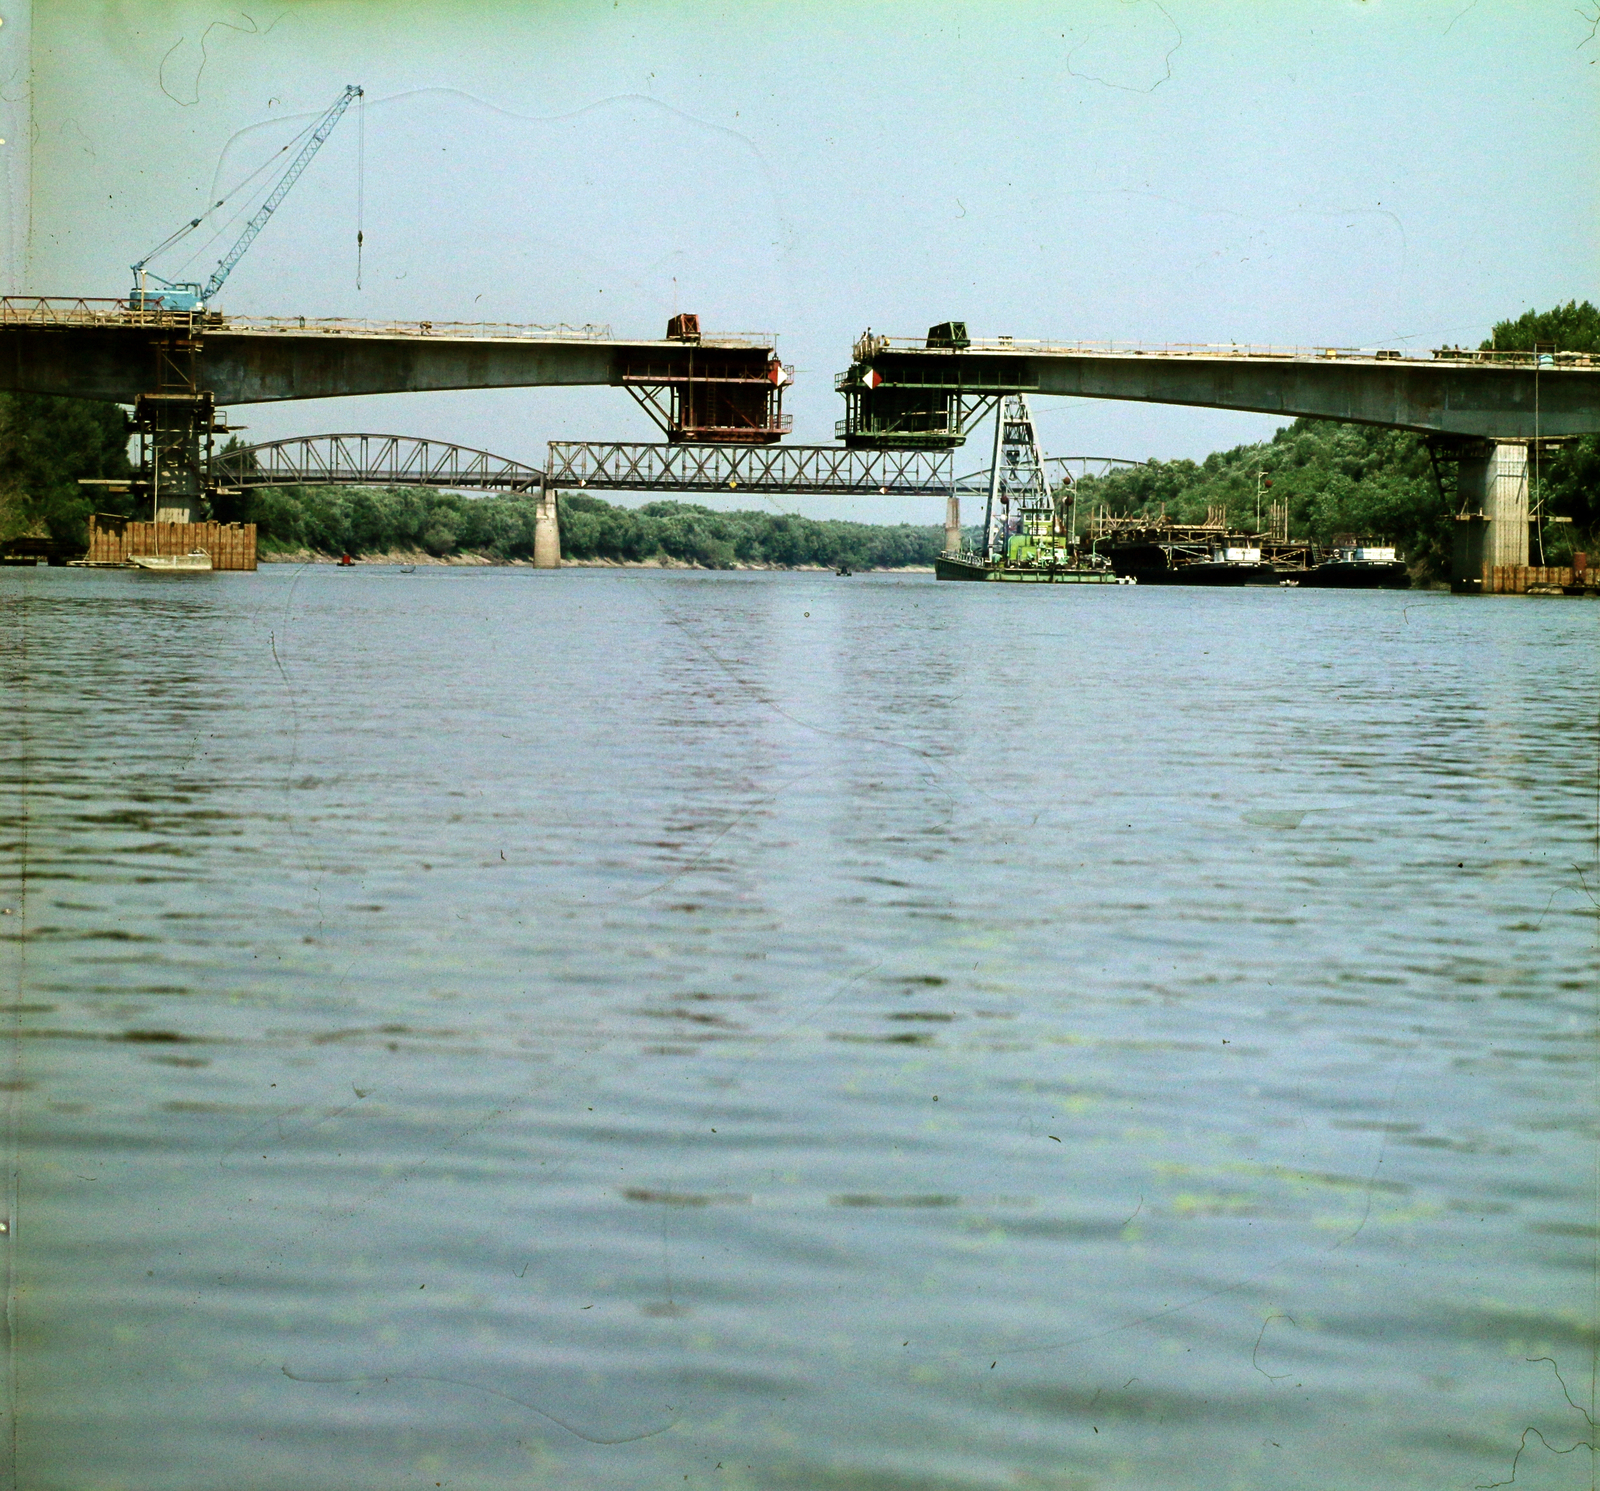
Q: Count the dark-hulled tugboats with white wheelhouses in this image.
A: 2